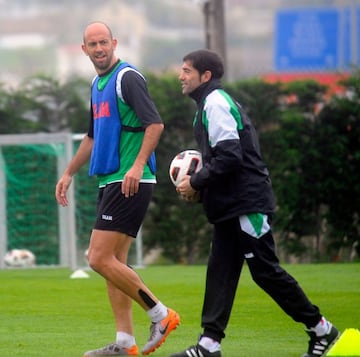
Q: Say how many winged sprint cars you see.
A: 0